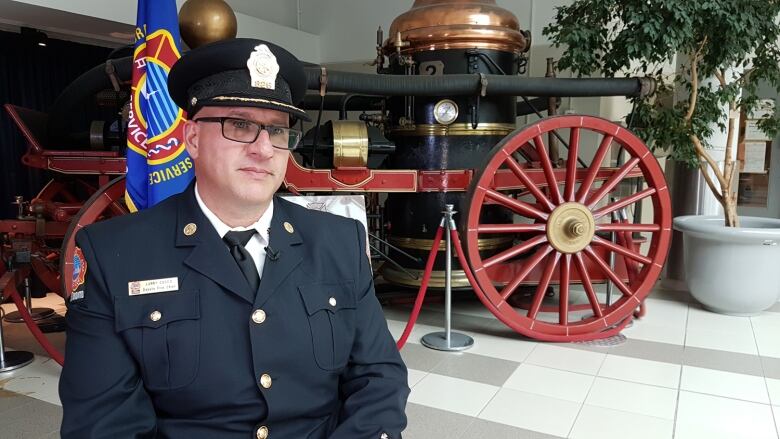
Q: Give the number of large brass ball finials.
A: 1